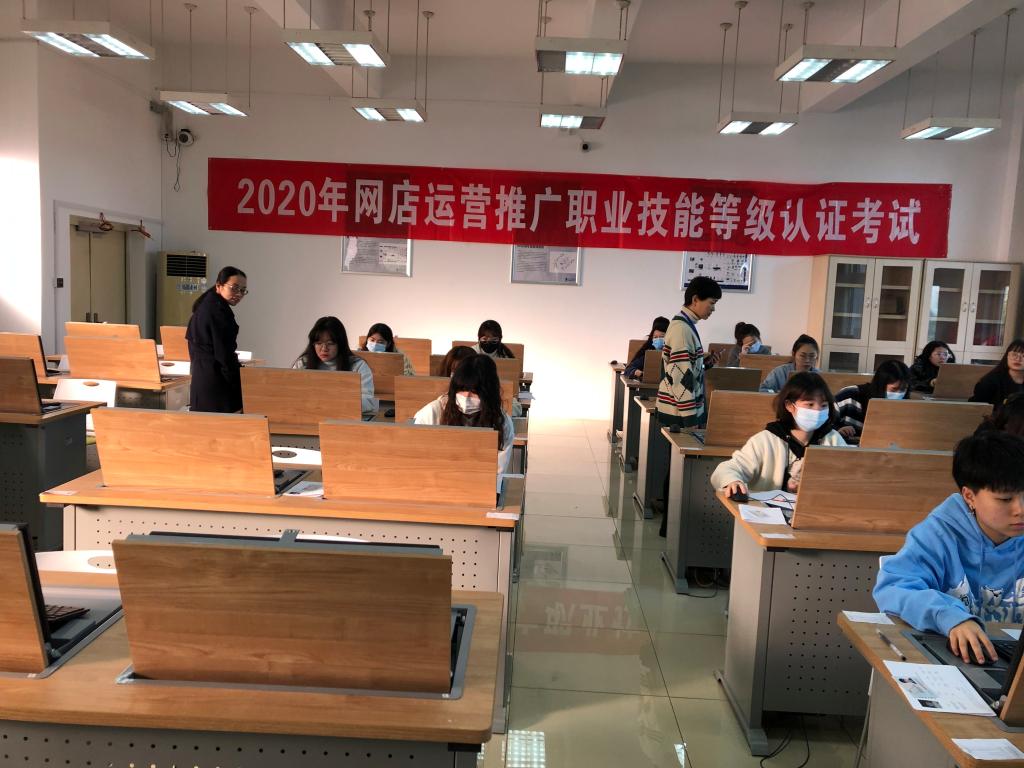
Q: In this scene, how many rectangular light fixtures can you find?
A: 9